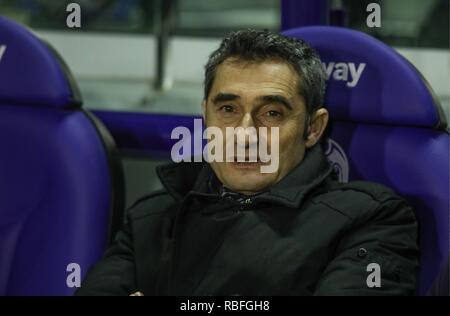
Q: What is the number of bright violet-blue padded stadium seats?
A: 2